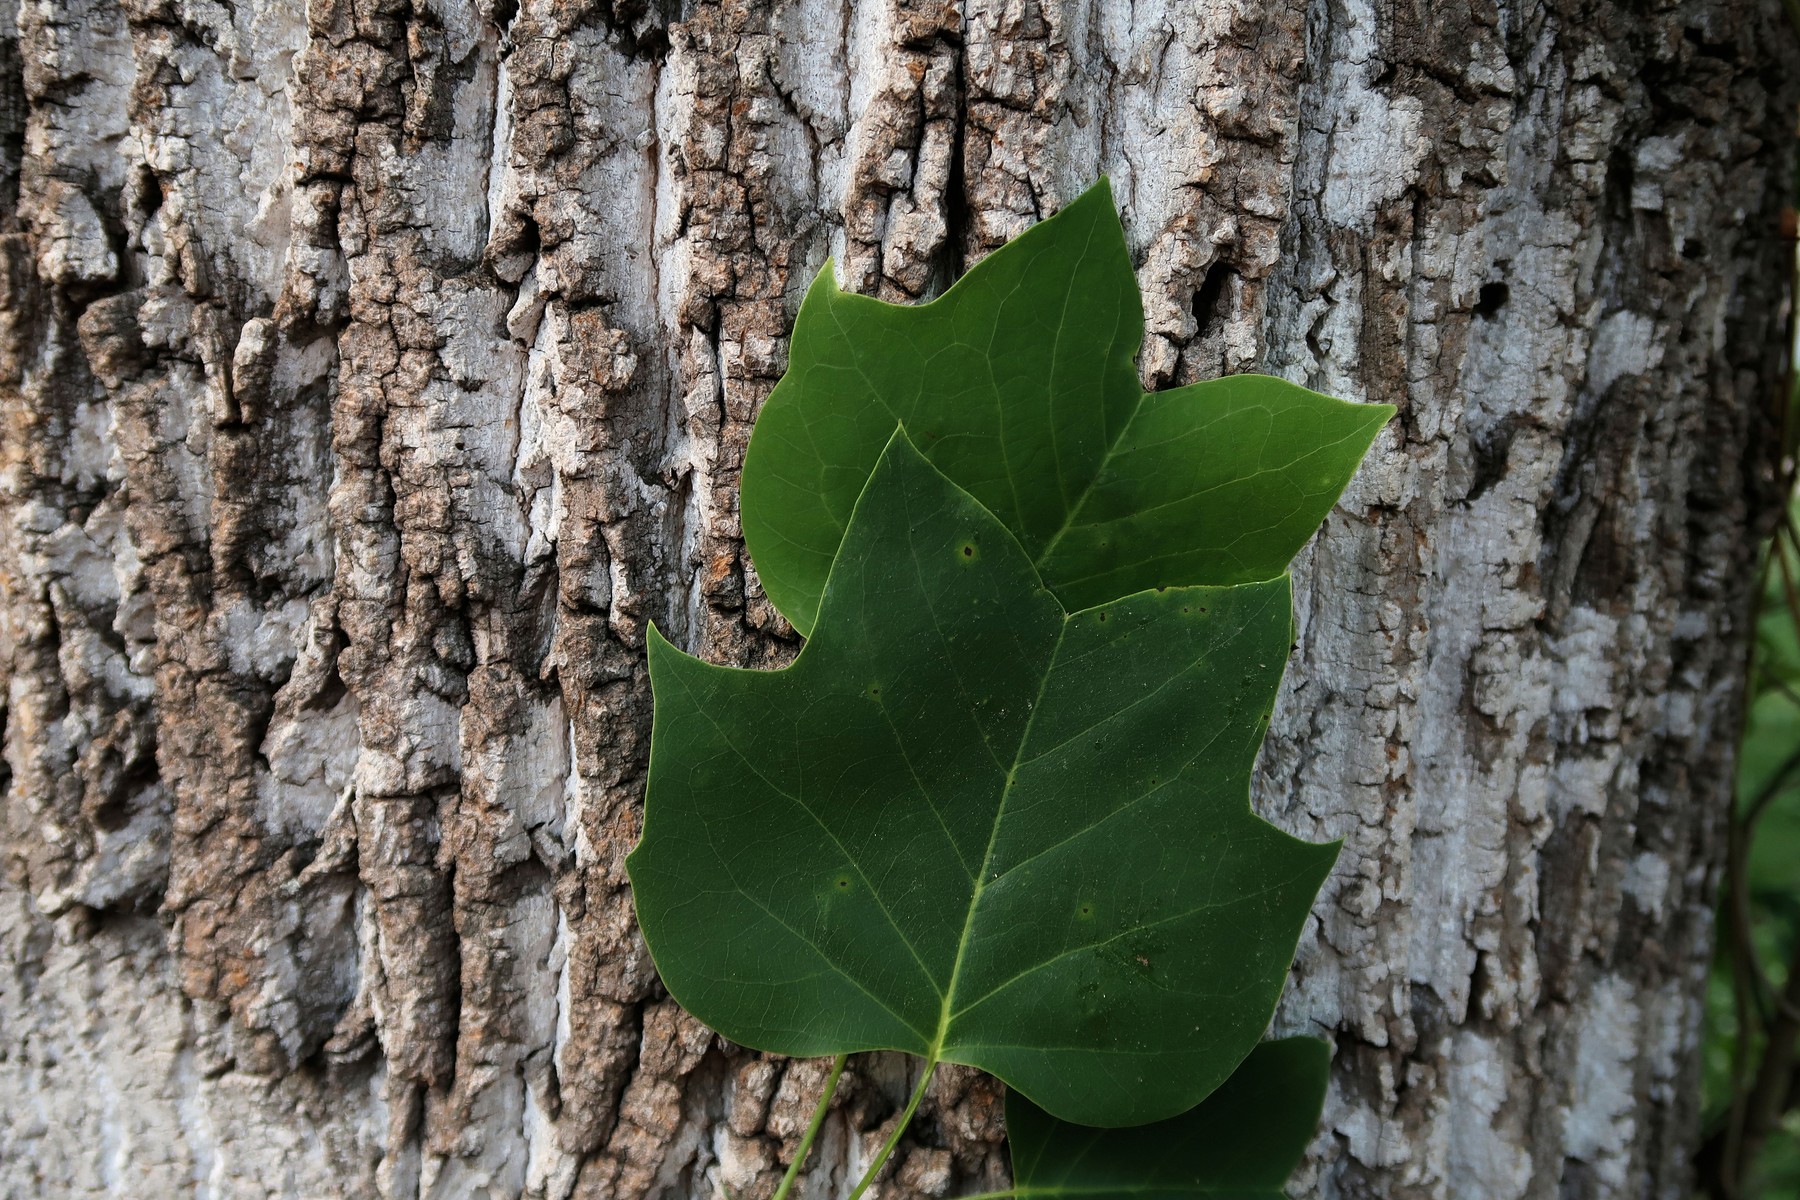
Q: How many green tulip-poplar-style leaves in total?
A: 3